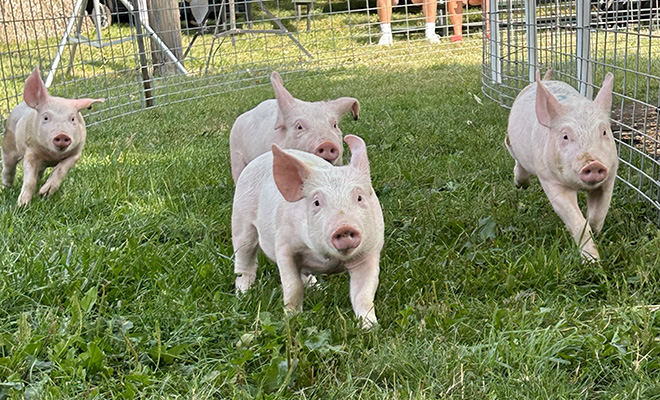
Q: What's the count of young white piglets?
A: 4